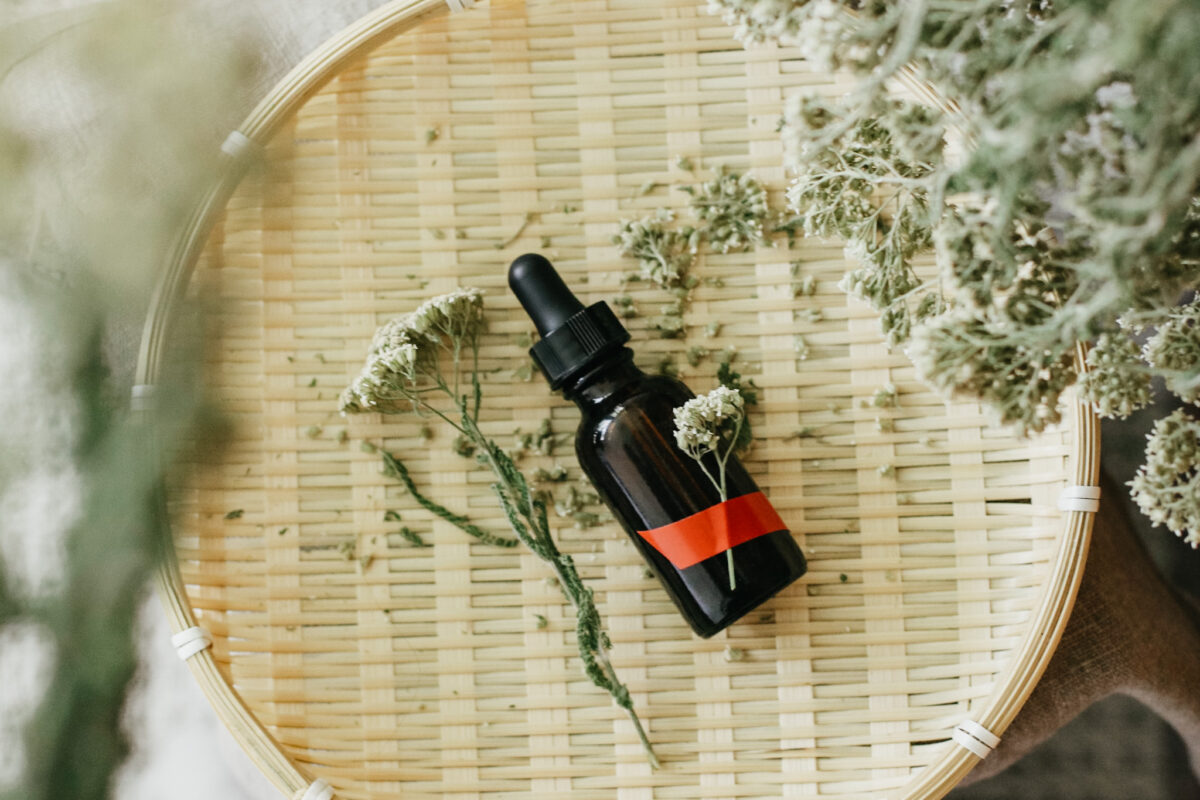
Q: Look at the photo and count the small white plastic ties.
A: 7